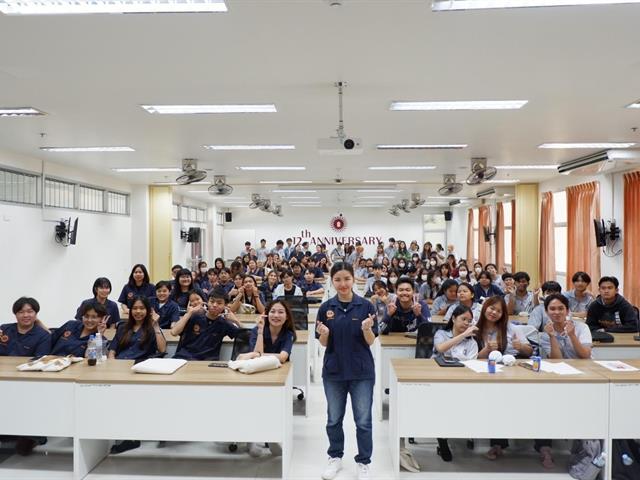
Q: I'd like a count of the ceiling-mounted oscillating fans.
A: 10